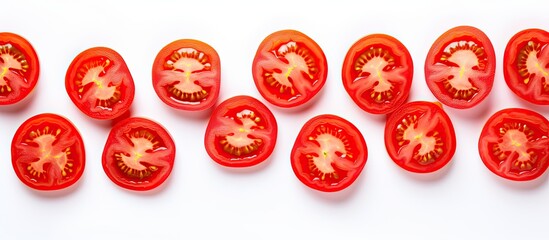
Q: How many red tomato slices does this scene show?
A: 13